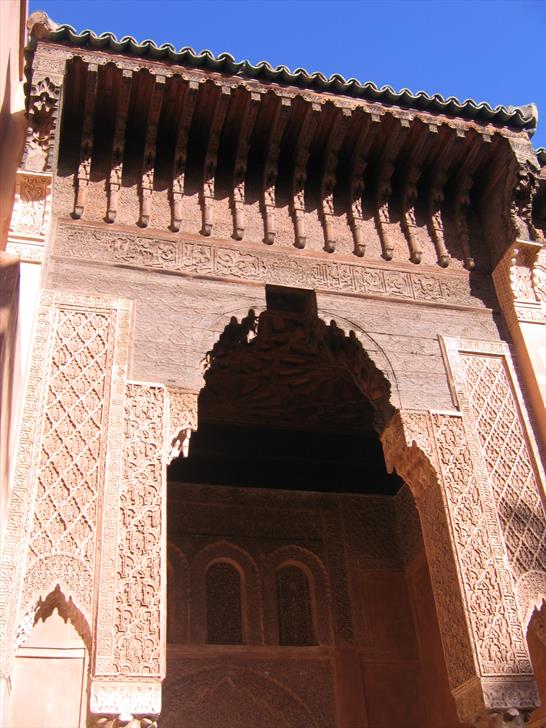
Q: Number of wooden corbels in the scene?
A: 14